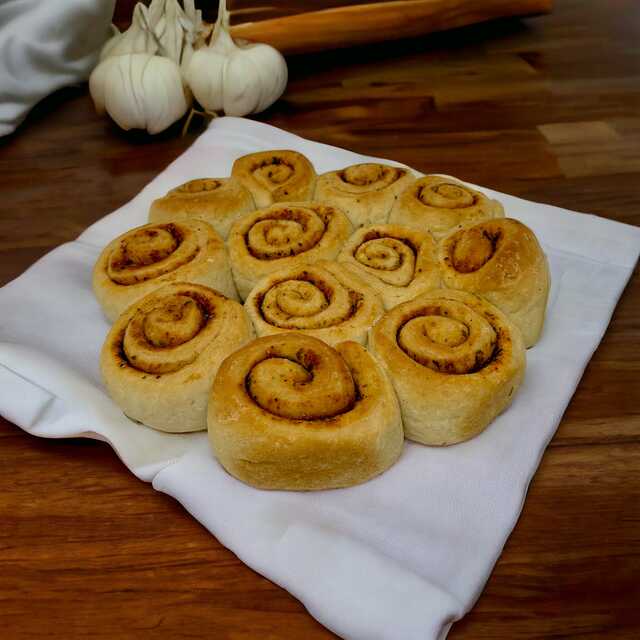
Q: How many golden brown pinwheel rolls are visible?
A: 12